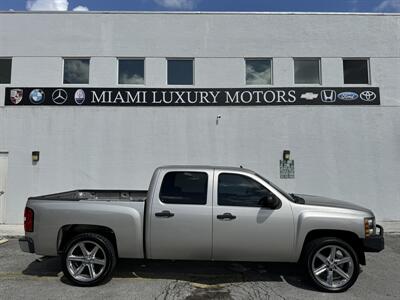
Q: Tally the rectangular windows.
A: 7